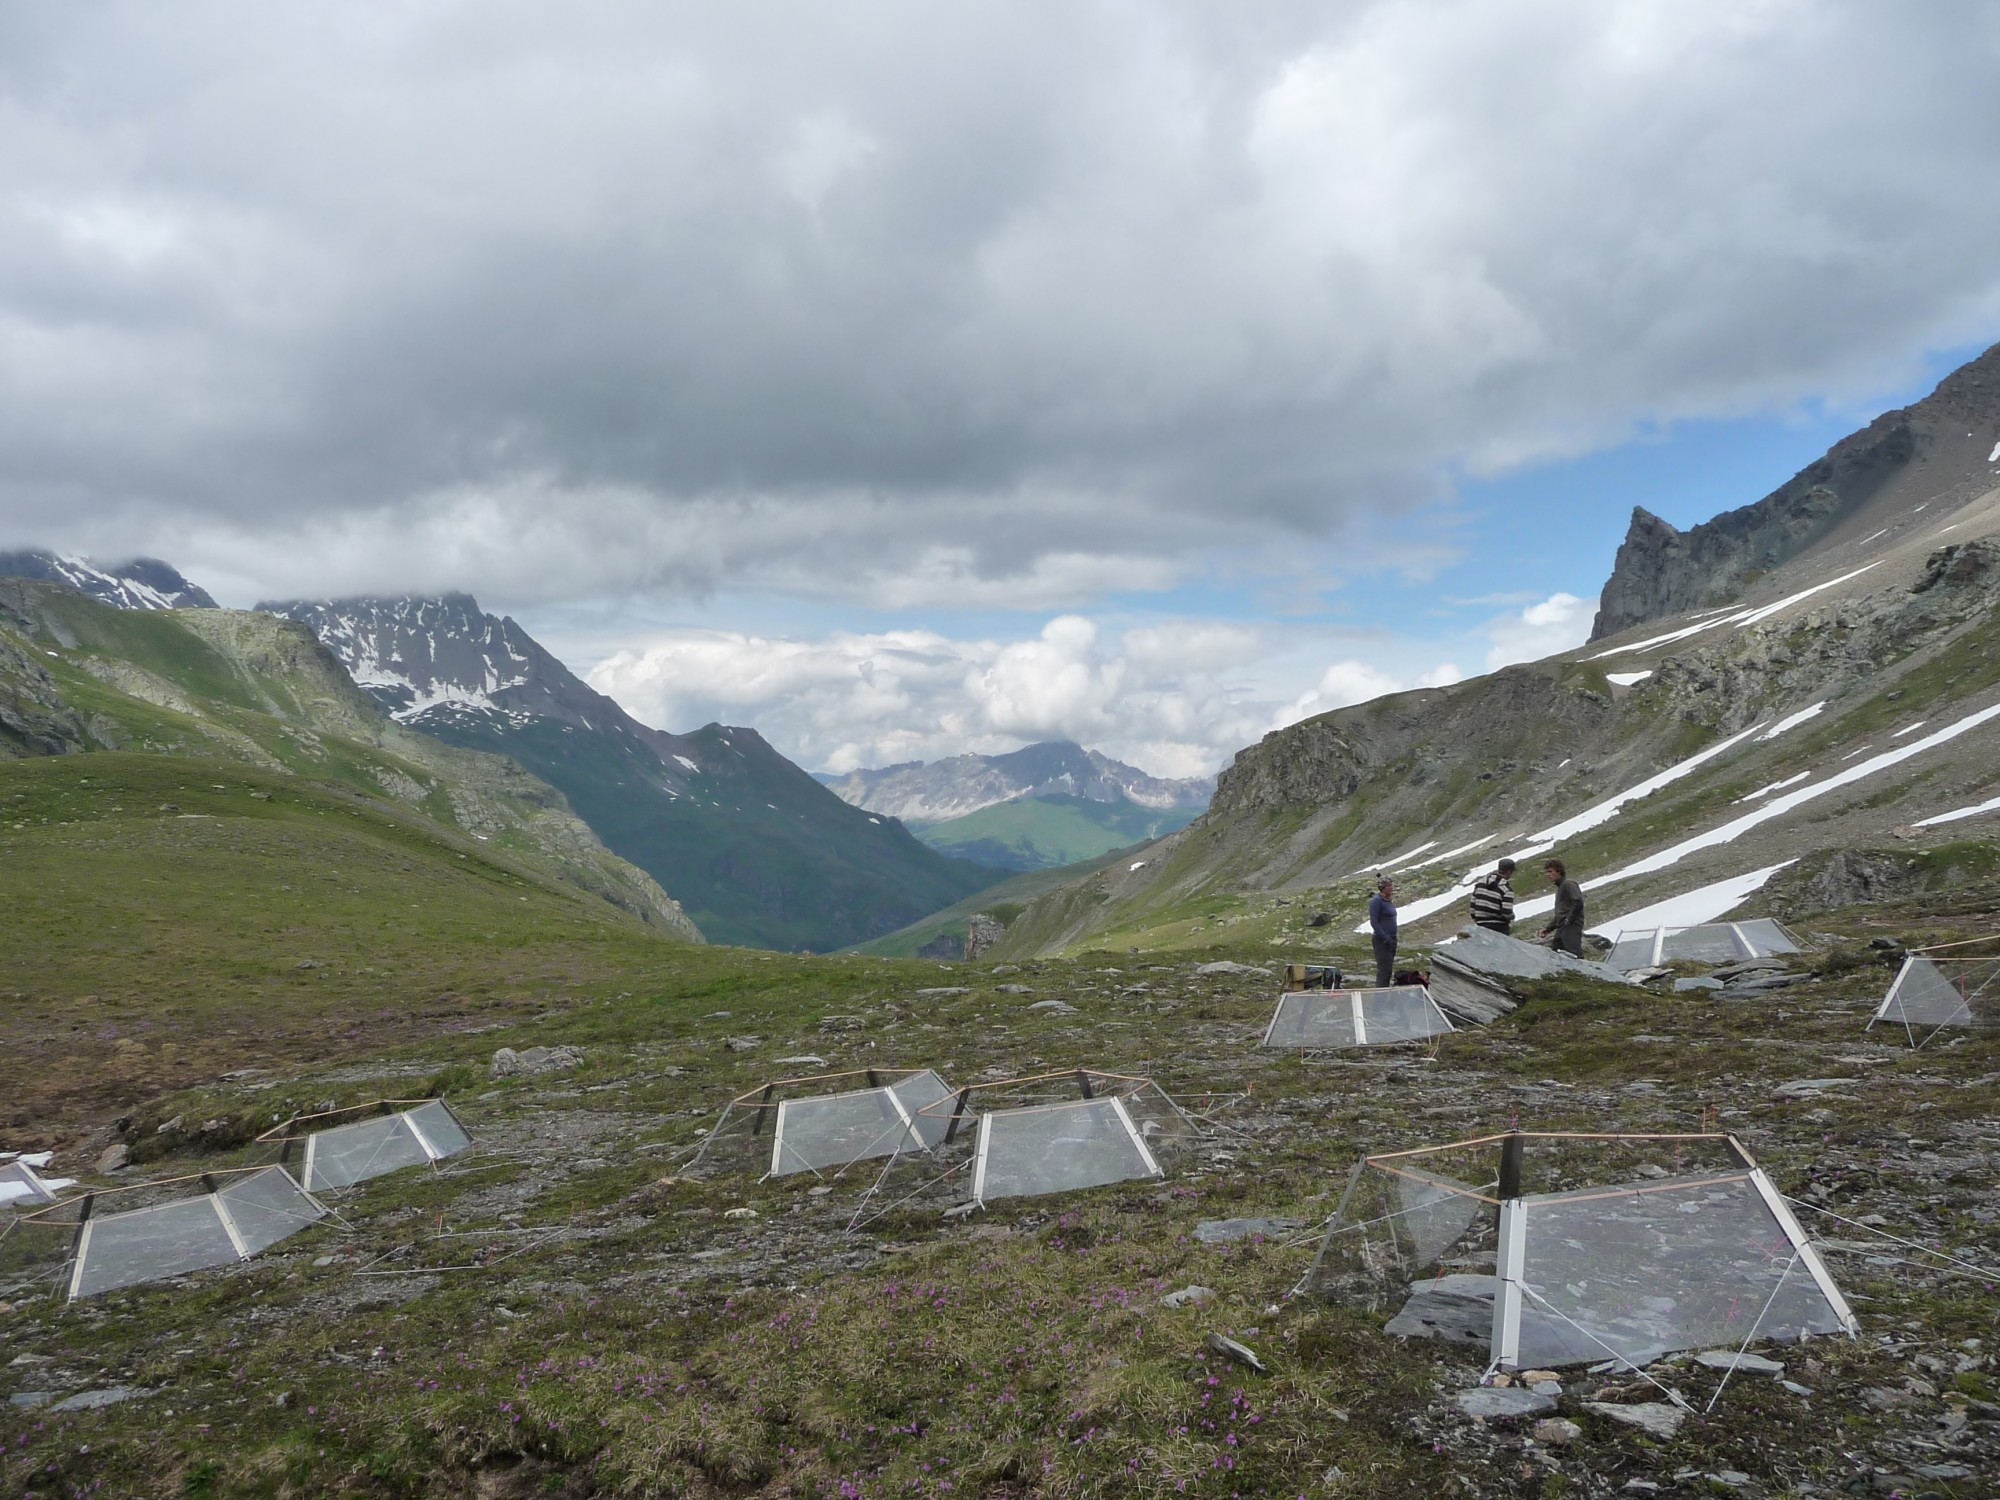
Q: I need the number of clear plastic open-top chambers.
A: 9